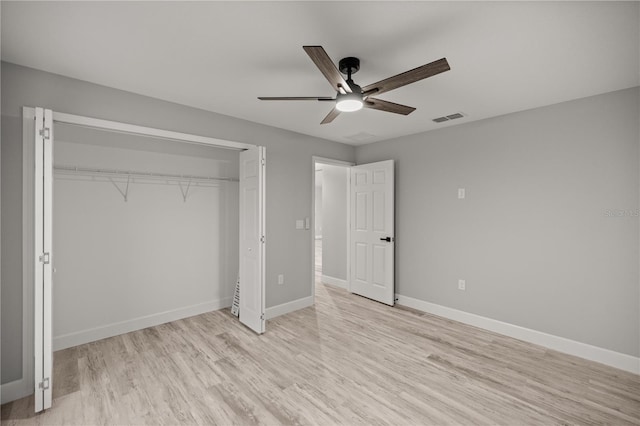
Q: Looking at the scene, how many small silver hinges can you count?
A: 6